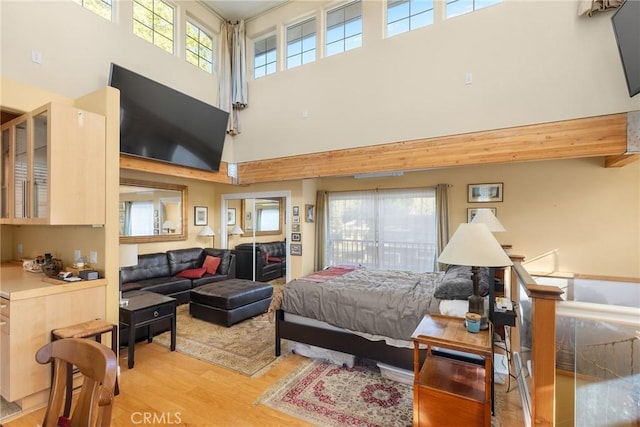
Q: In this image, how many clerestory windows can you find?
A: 8